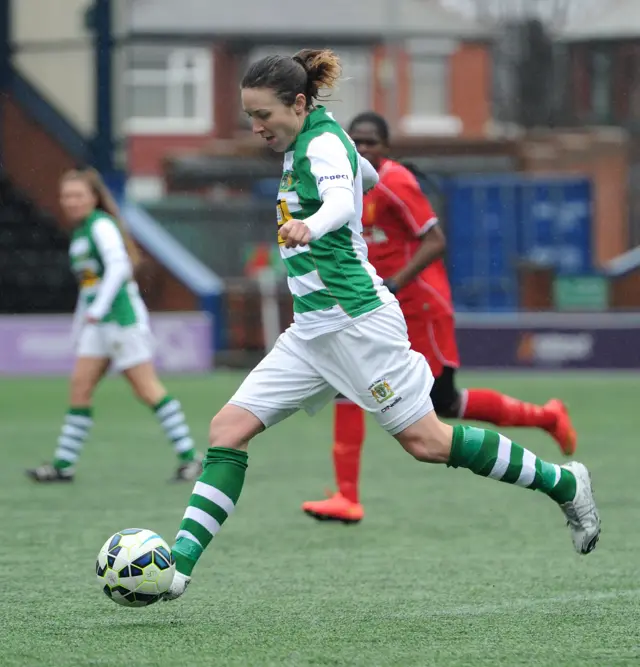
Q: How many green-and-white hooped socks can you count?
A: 4